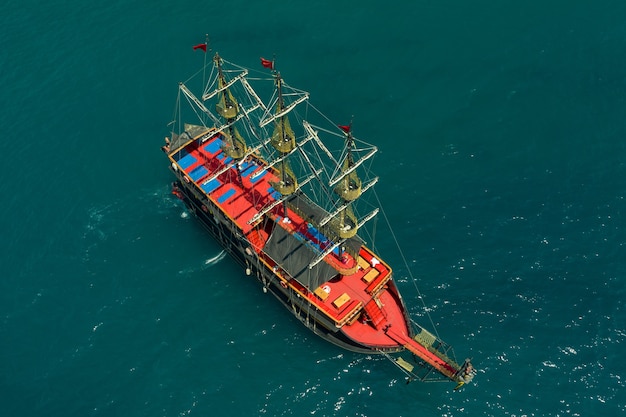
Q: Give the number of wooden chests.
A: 4